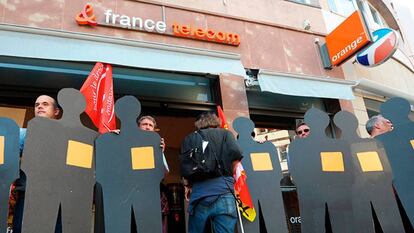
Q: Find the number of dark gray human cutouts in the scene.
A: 7